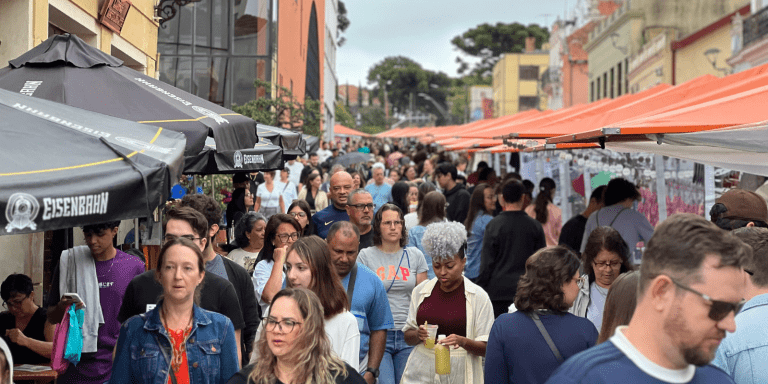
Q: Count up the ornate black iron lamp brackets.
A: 1